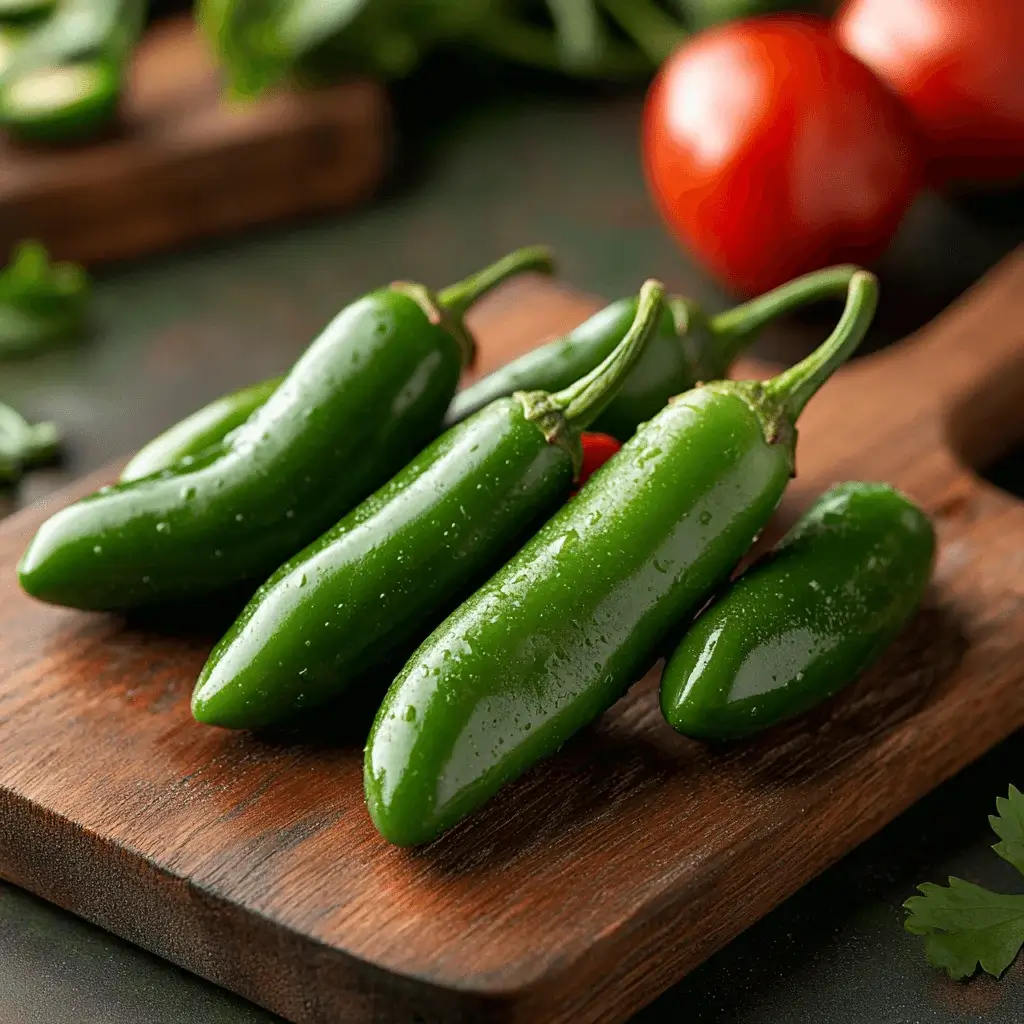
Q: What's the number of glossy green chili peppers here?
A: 6